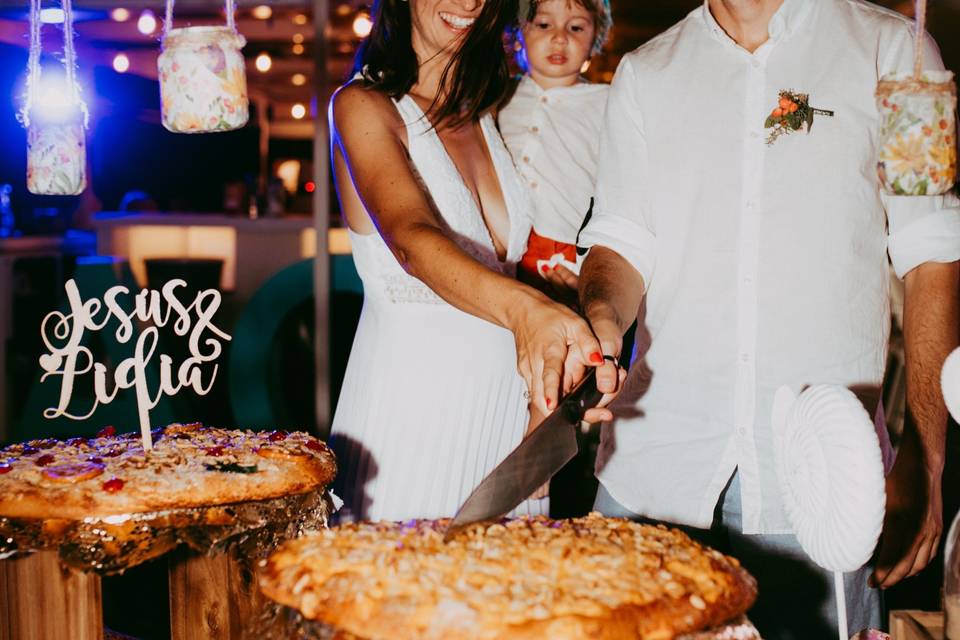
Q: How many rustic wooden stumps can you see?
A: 2